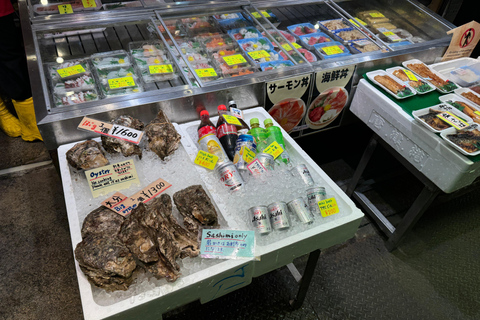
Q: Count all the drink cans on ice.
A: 9